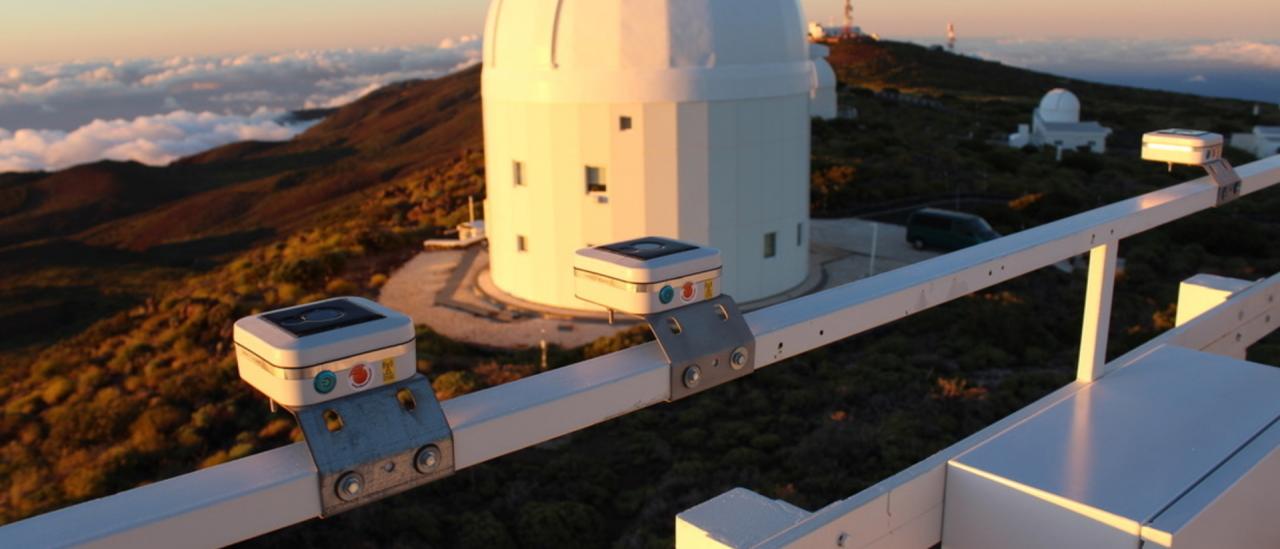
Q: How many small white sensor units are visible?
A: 3